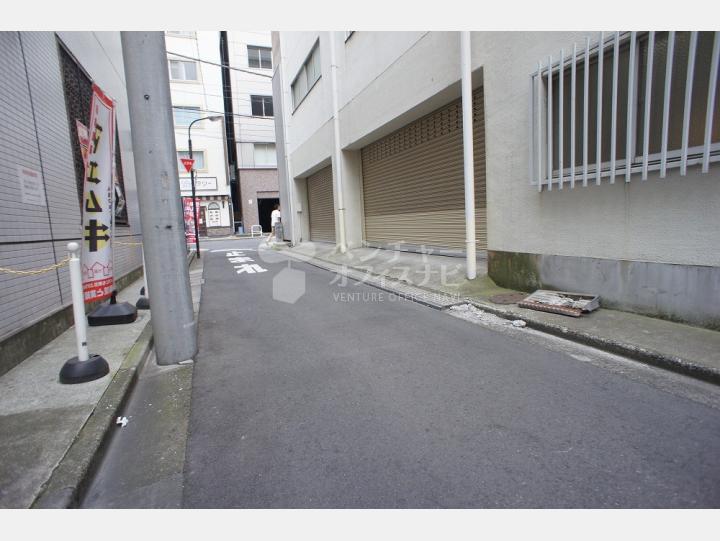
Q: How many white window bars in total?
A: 12